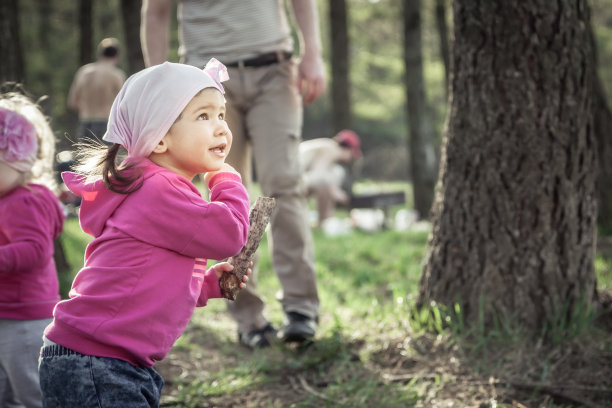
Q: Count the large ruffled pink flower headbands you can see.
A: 1